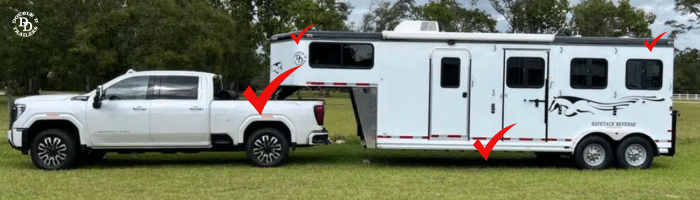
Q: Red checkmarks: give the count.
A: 4